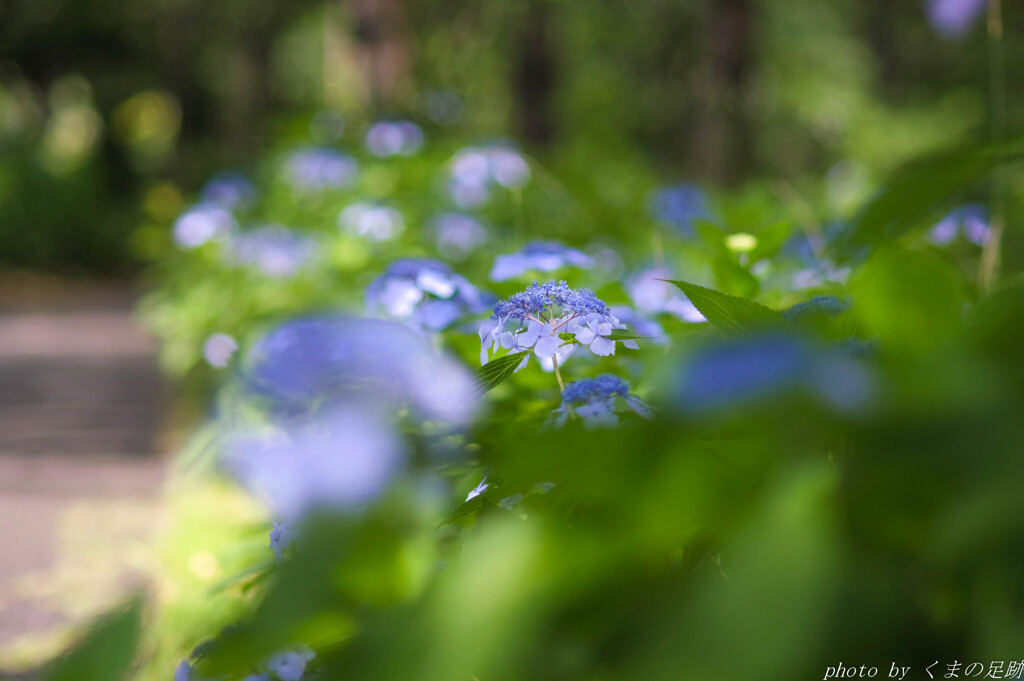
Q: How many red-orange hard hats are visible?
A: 0